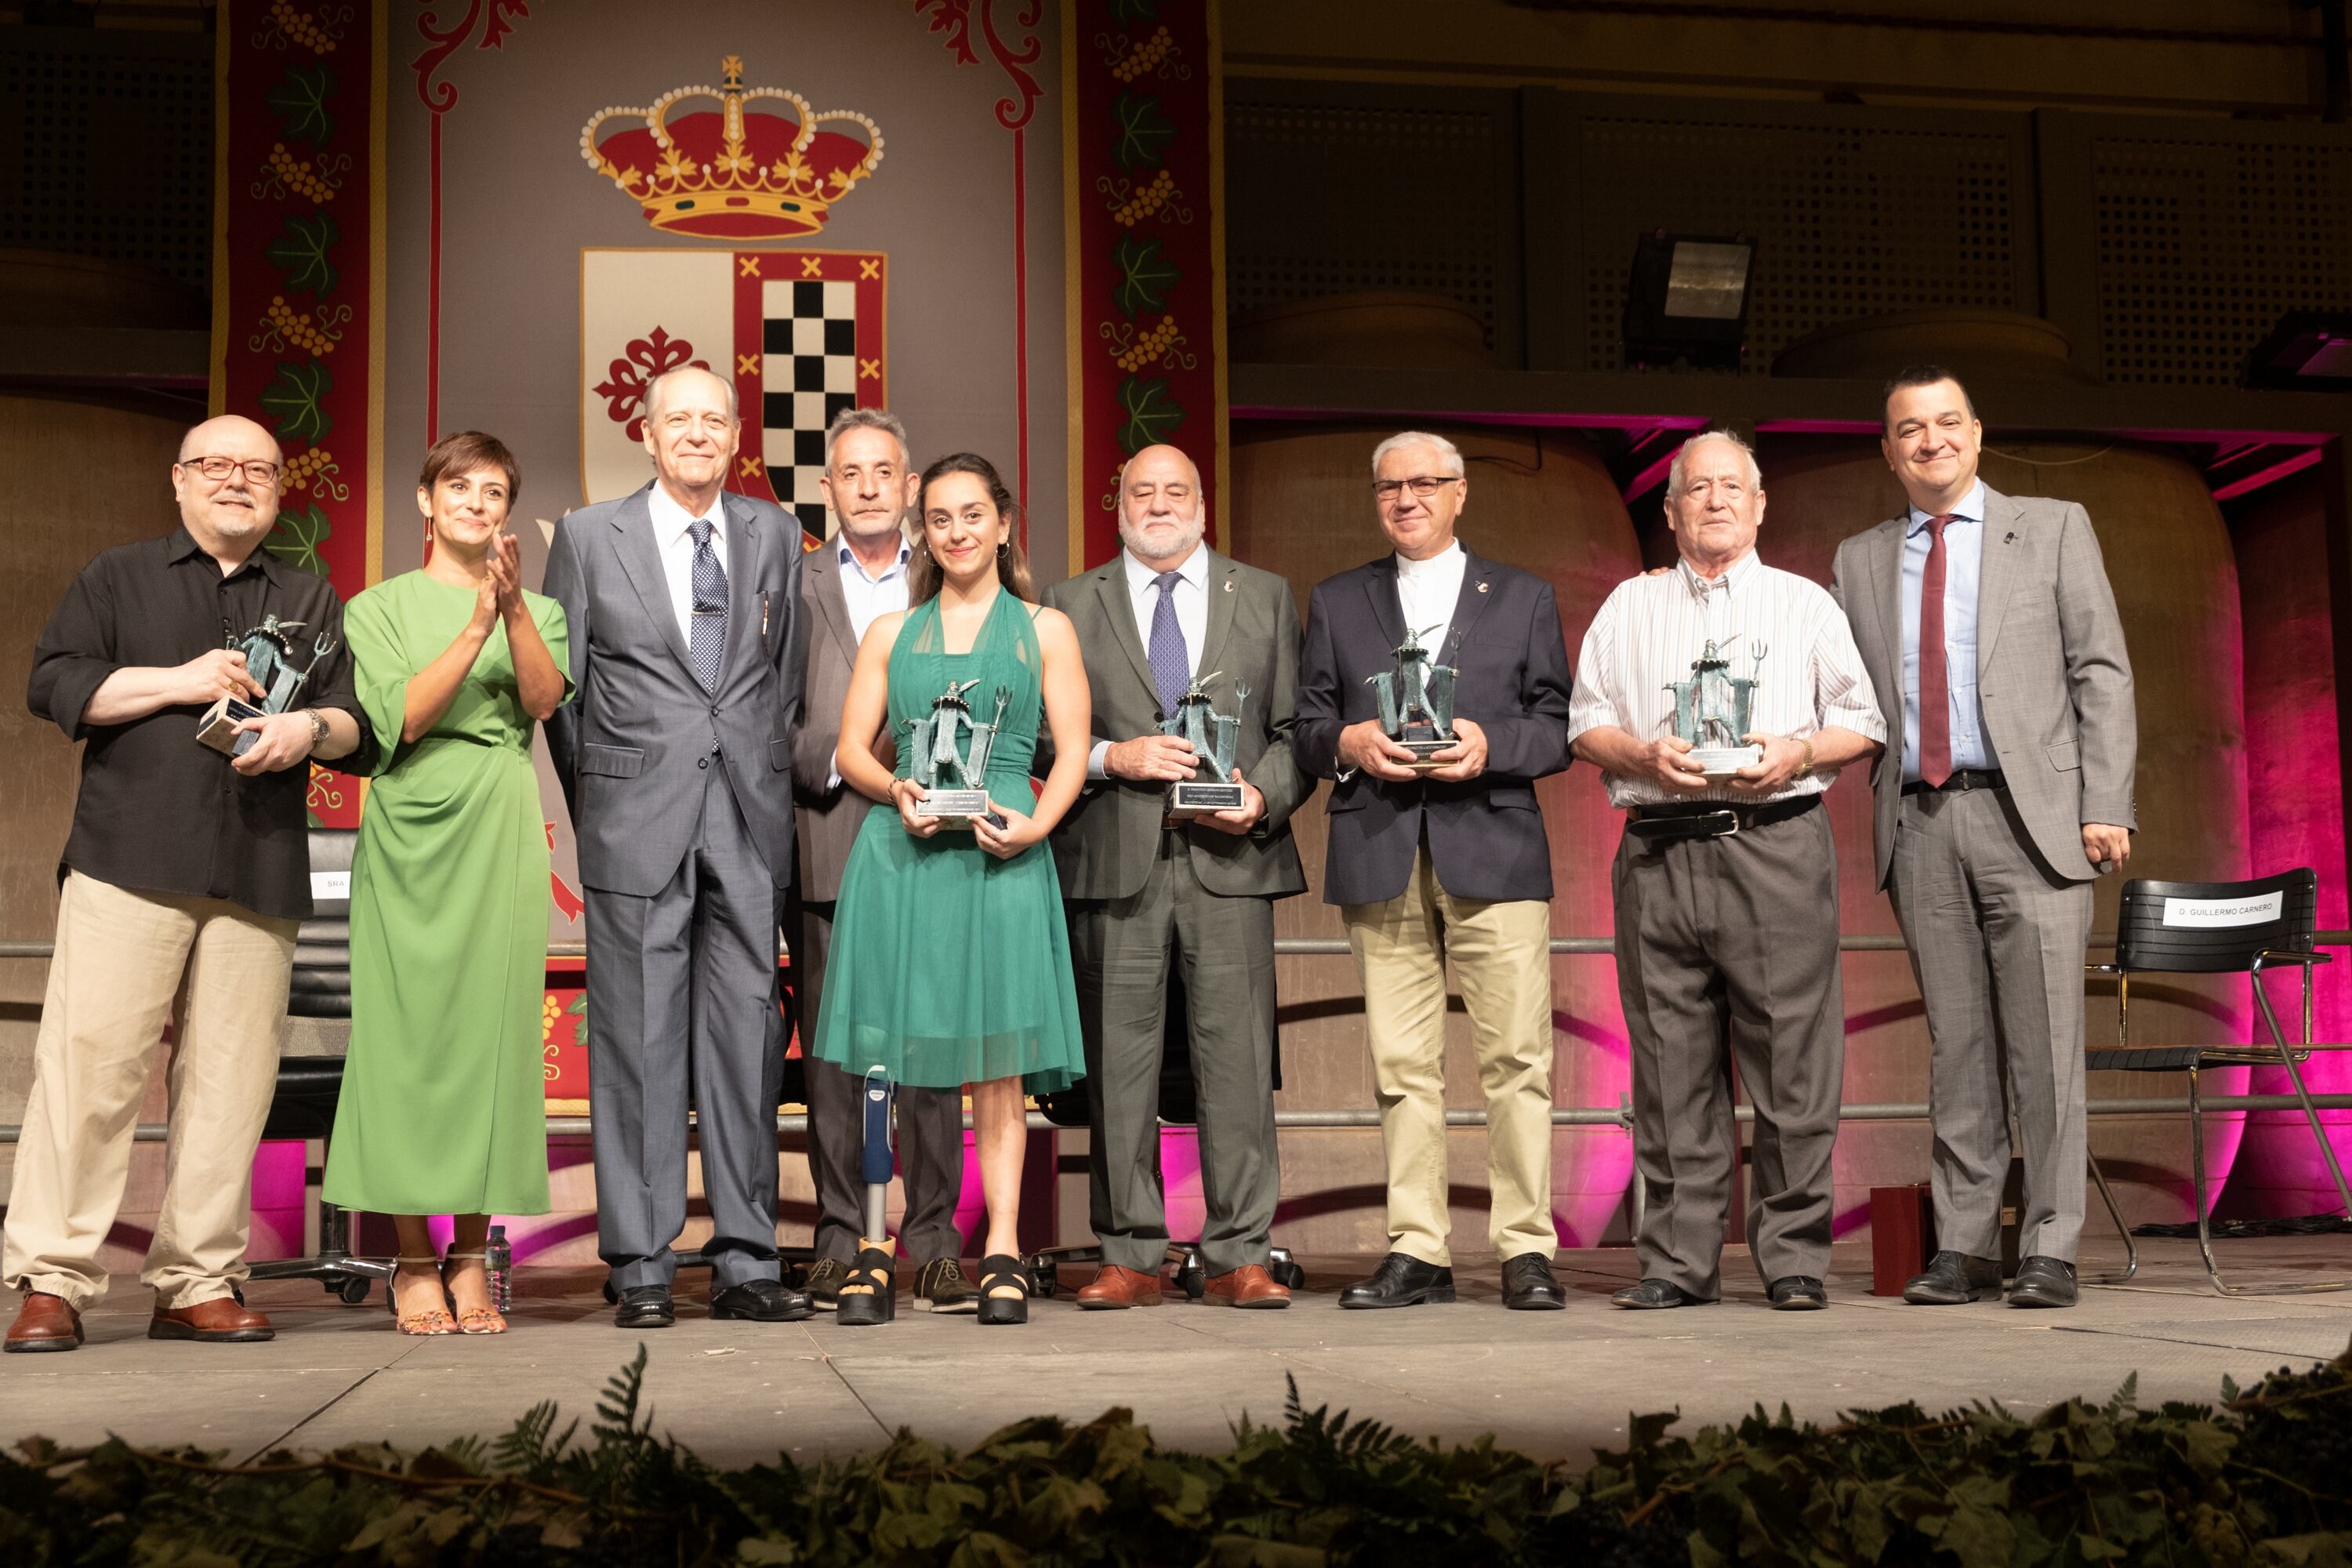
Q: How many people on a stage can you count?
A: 9